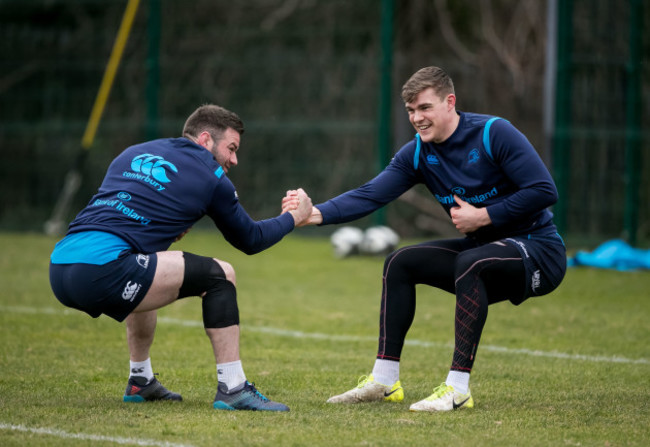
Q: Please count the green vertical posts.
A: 4